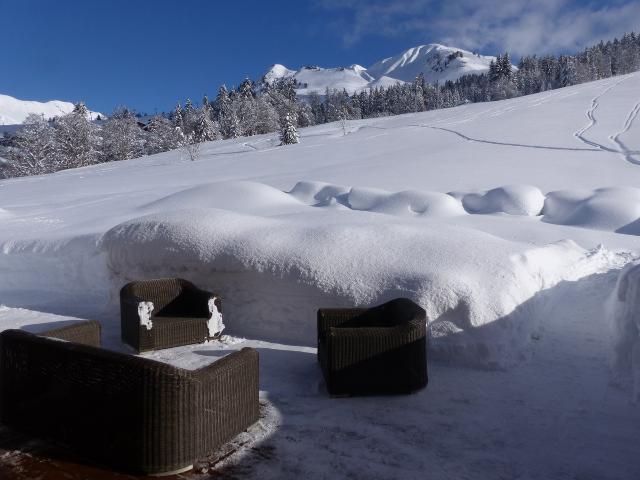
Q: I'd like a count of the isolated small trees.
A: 3